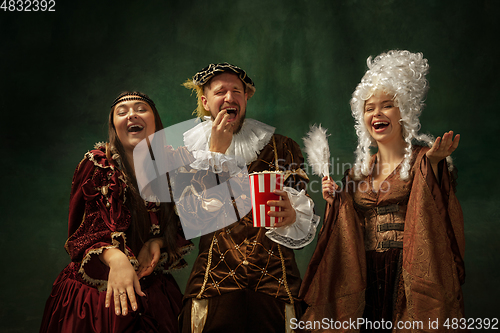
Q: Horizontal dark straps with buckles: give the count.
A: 3